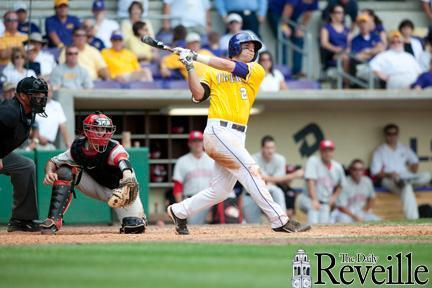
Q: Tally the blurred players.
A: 5